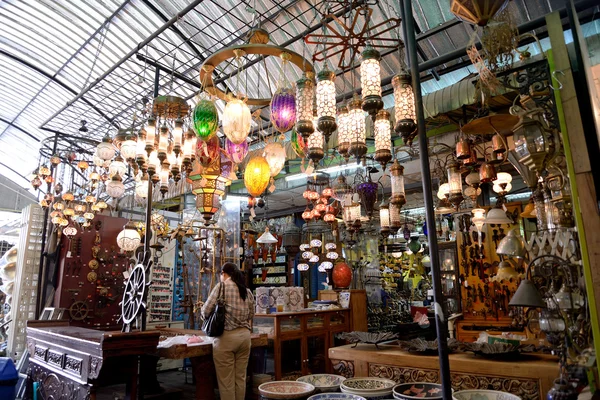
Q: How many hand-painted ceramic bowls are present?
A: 6